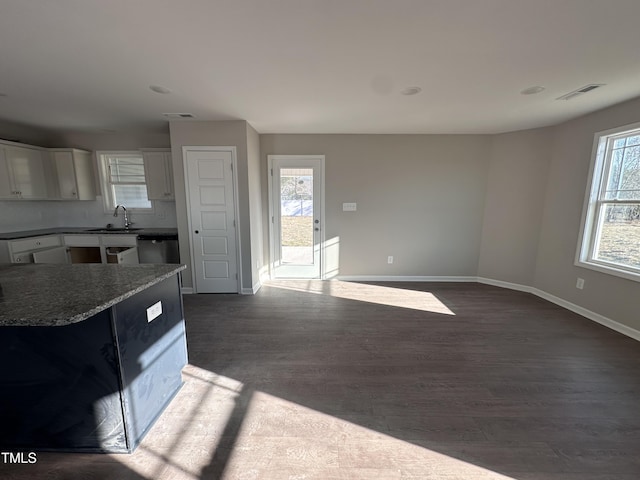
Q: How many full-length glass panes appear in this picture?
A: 1